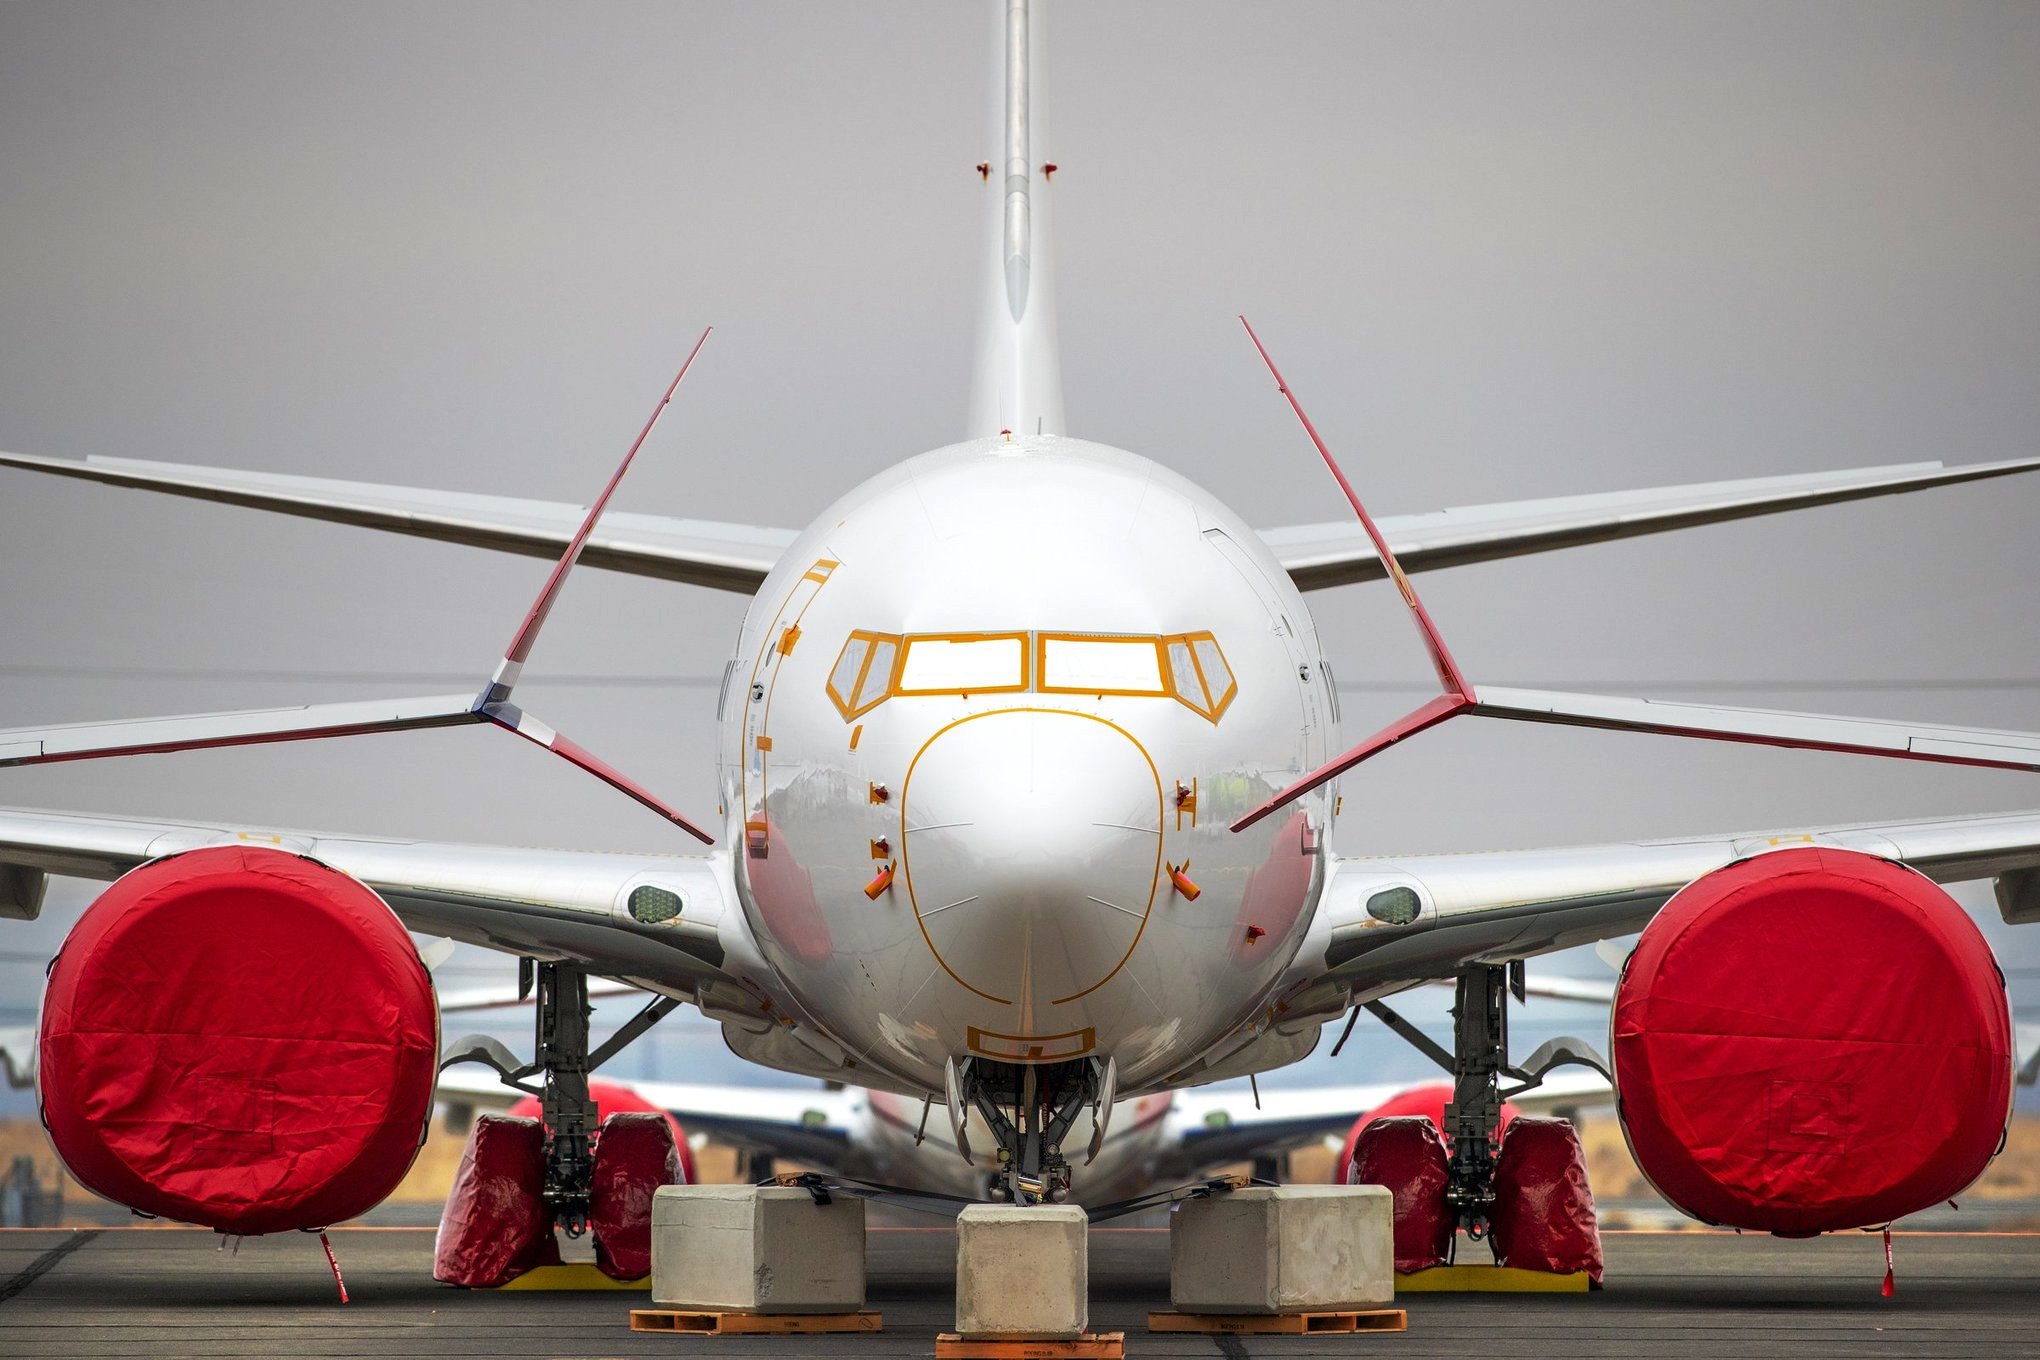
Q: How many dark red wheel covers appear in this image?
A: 4